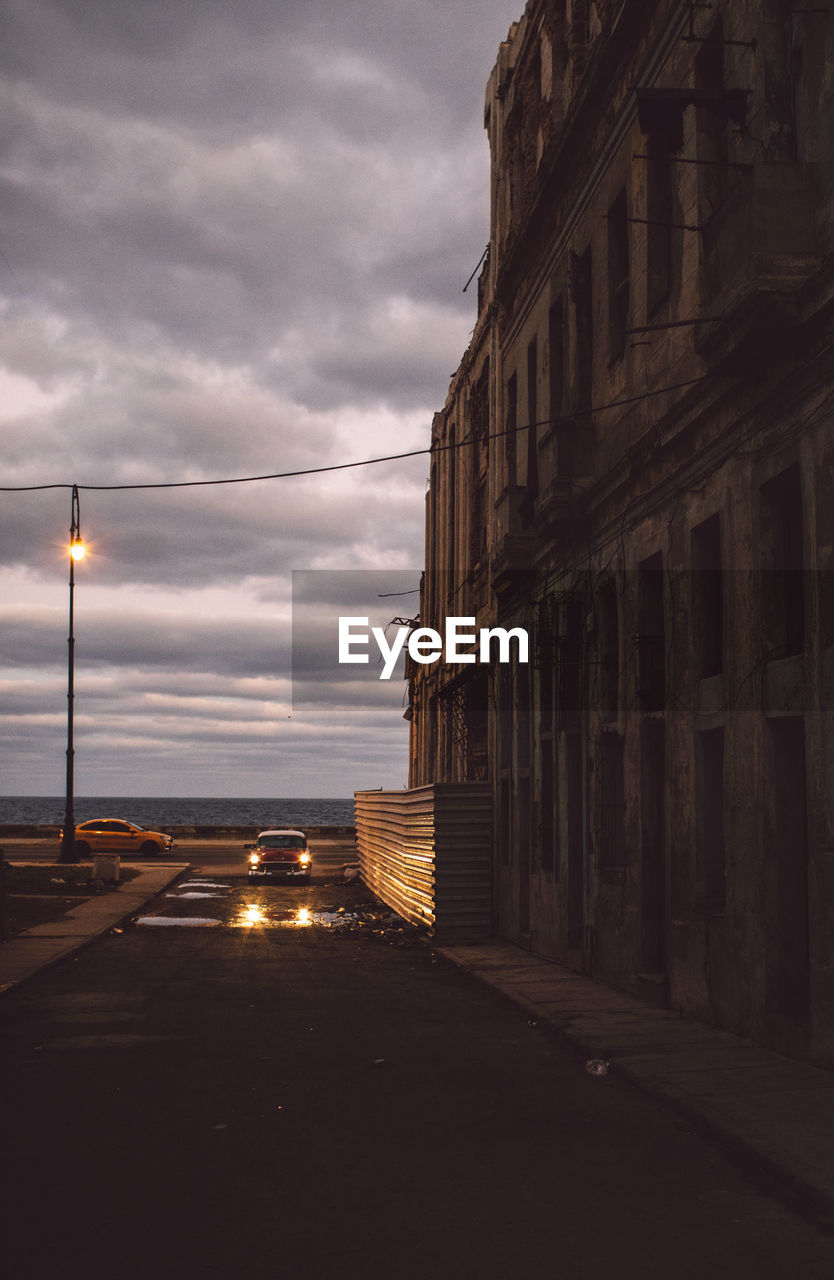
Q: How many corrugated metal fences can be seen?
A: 1